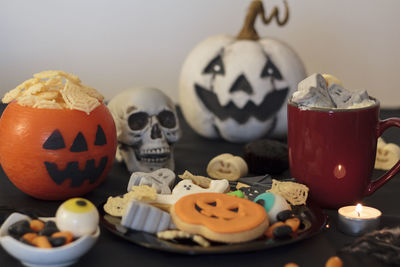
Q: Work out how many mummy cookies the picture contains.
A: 0